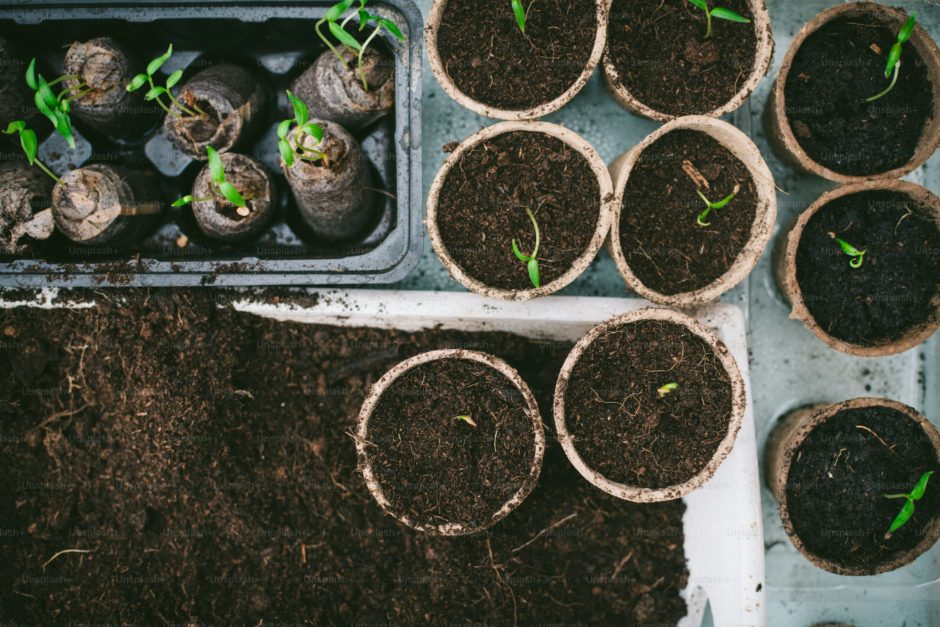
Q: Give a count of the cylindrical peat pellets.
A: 8